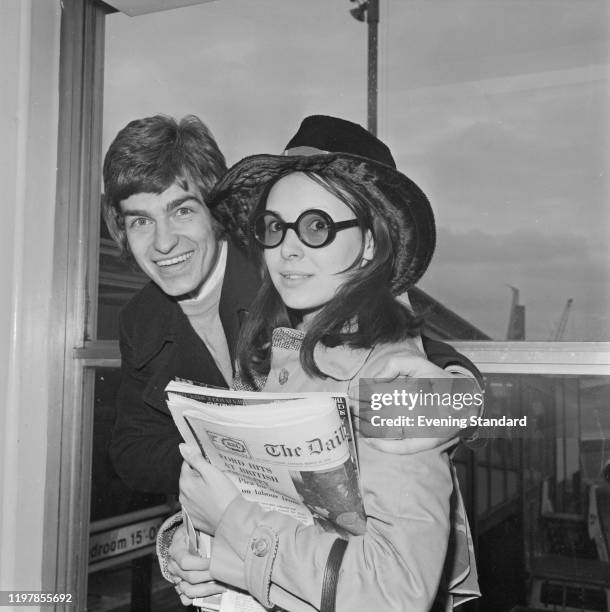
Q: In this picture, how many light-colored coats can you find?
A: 1